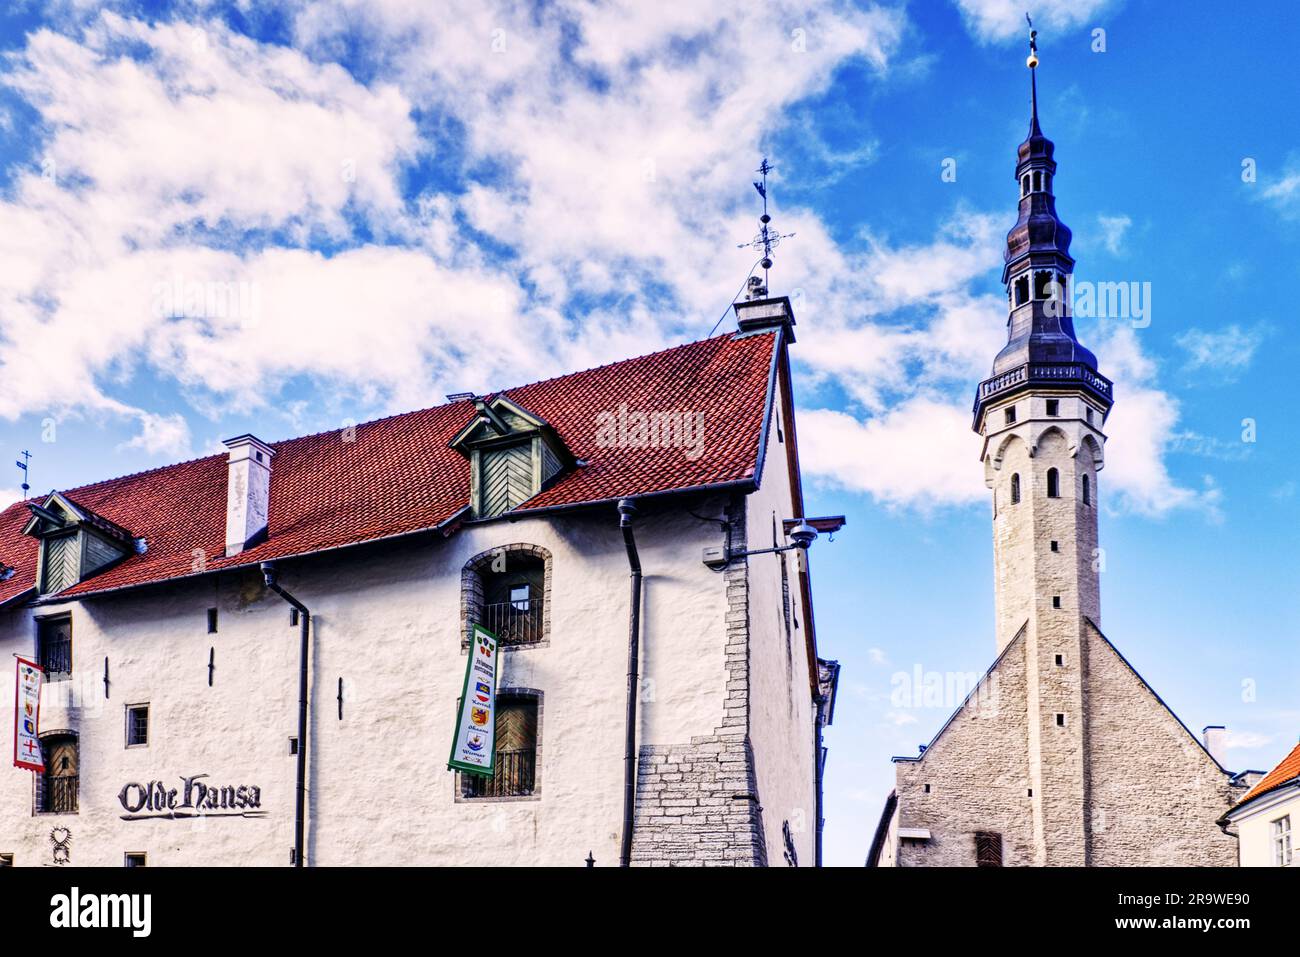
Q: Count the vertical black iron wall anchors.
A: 3